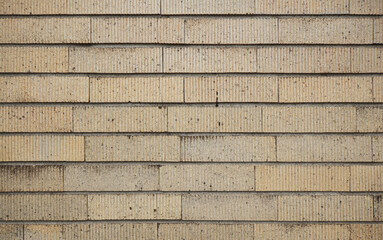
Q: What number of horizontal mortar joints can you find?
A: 8